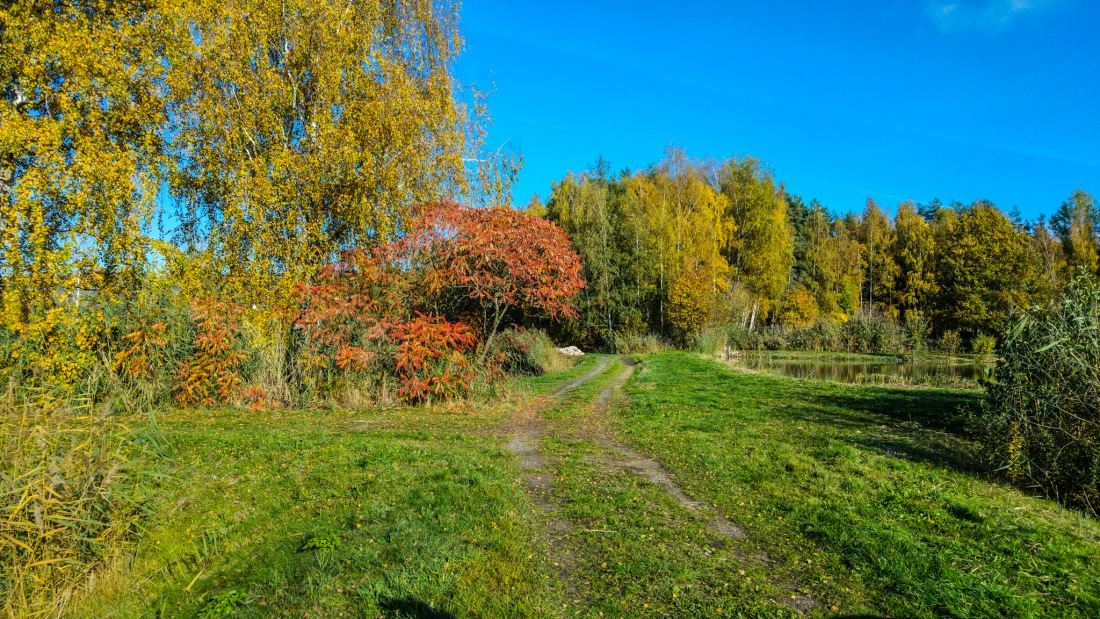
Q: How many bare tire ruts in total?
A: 2